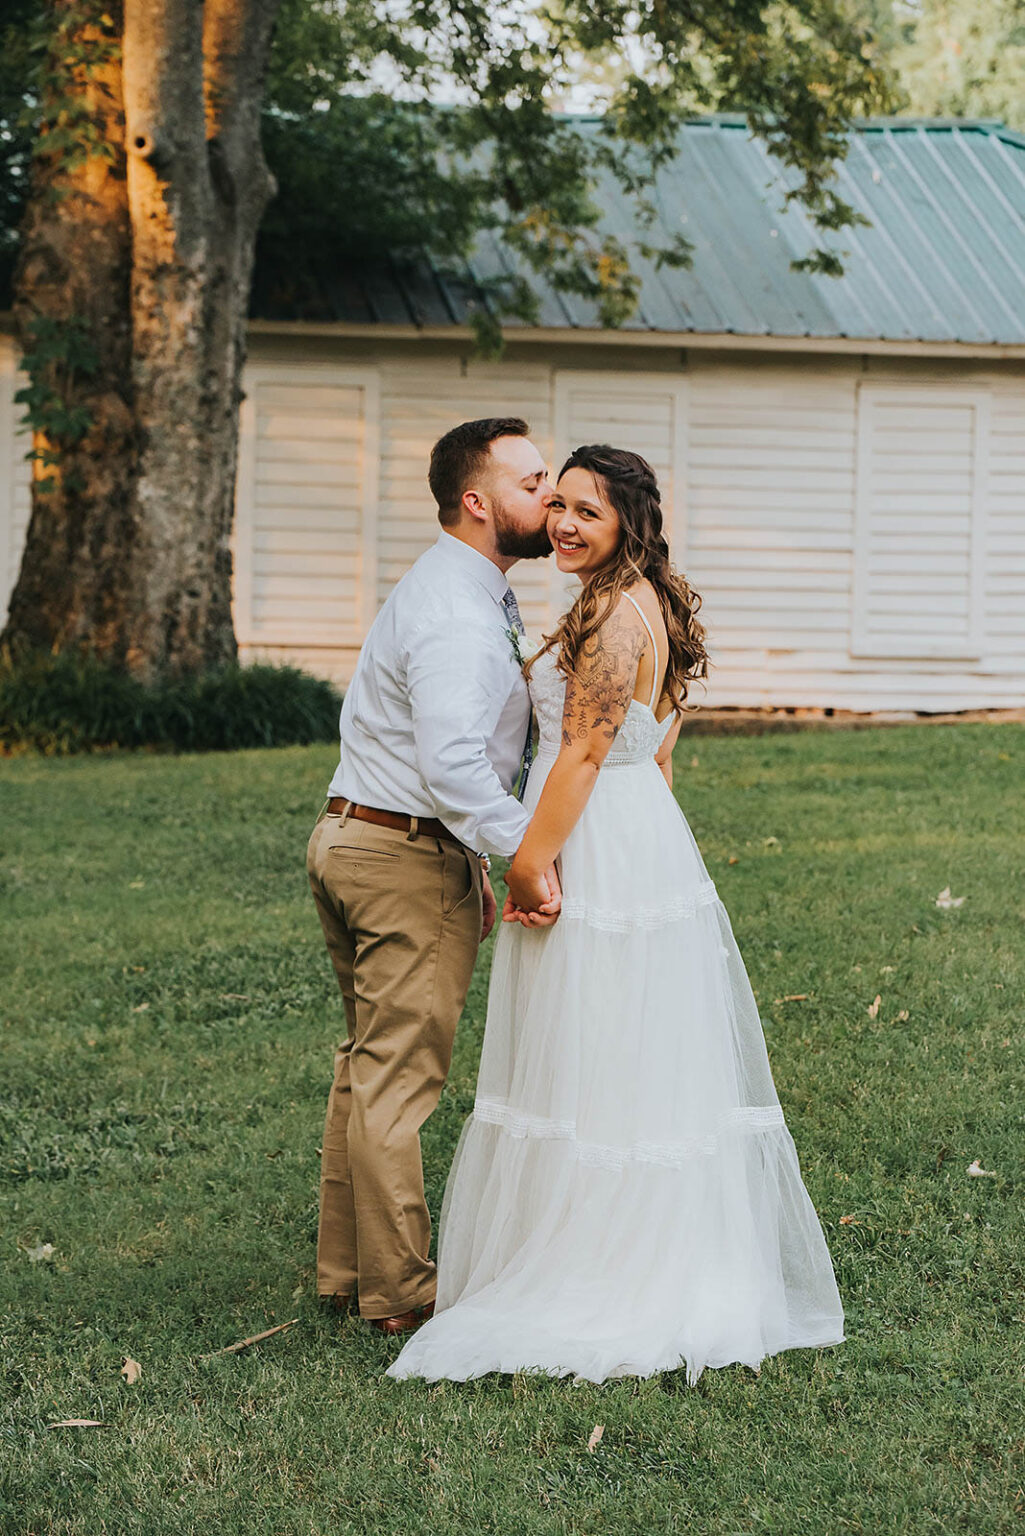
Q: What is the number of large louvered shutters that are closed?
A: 3